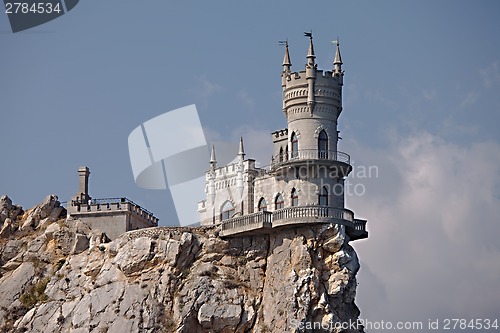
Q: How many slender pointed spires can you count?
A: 5